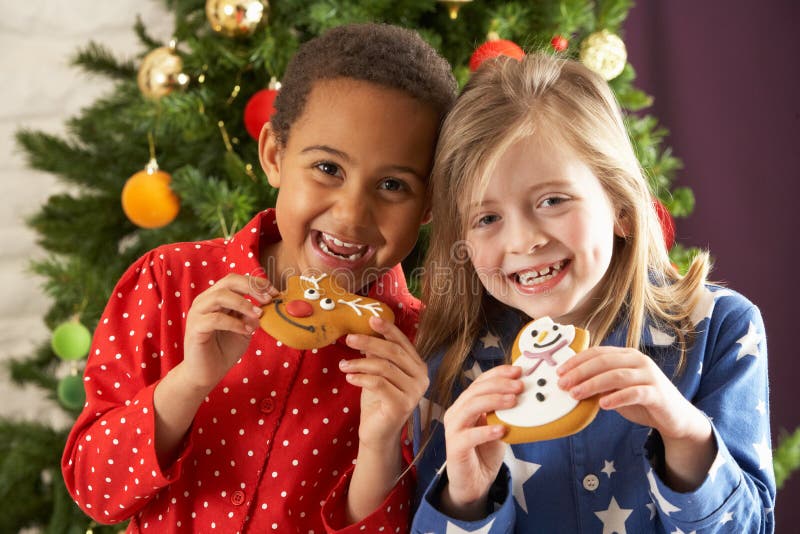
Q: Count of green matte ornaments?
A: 2